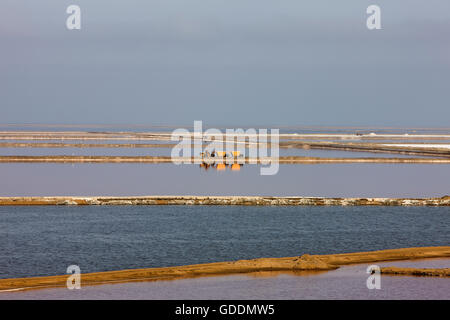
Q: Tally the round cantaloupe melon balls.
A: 0